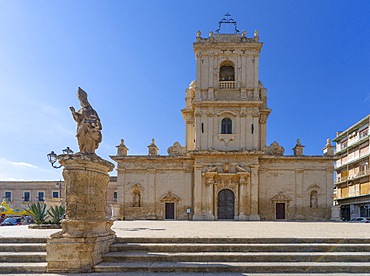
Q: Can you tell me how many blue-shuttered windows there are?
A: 4